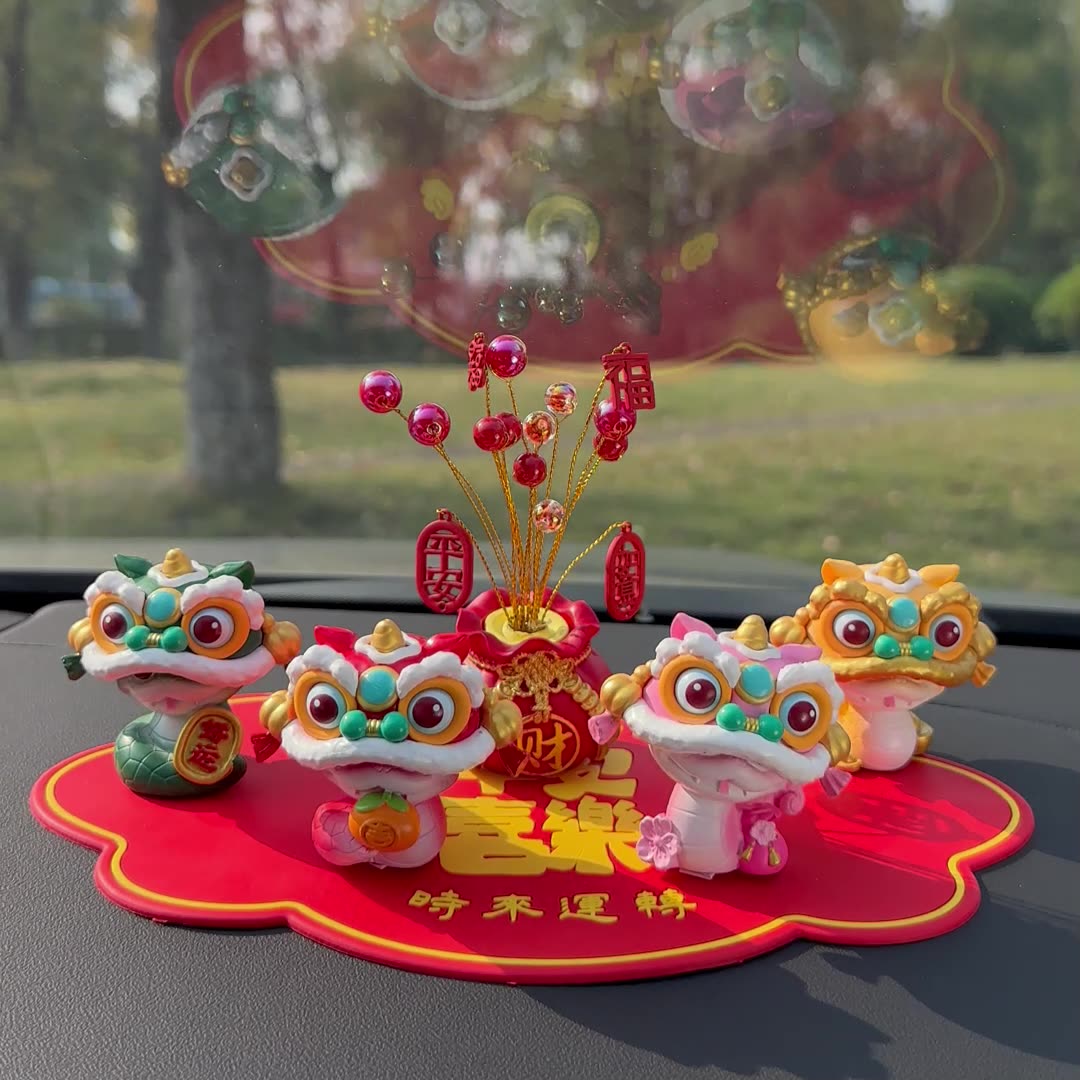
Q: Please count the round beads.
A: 11